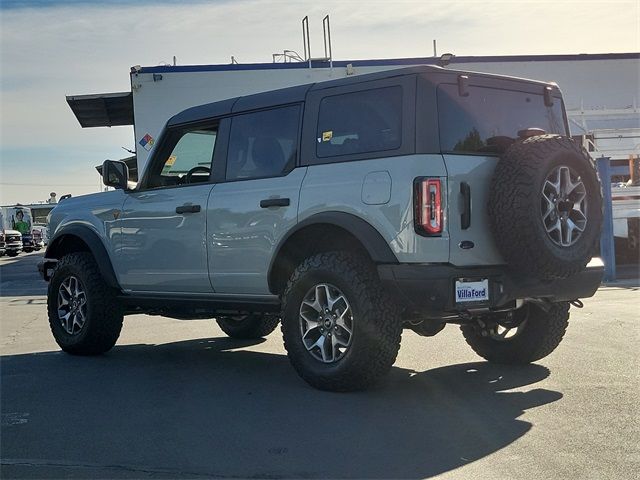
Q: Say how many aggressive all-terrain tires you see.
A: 5